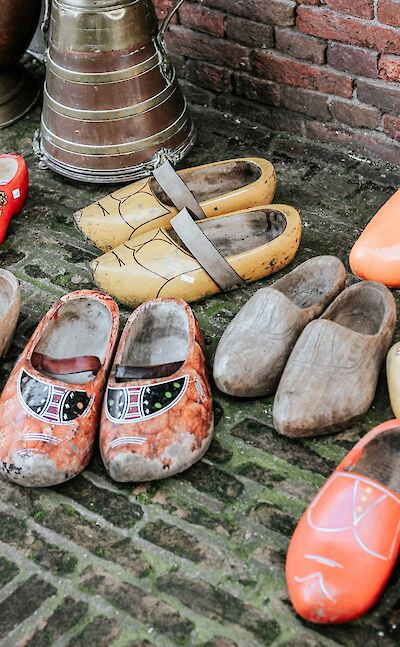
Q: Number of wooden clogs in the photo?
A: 11